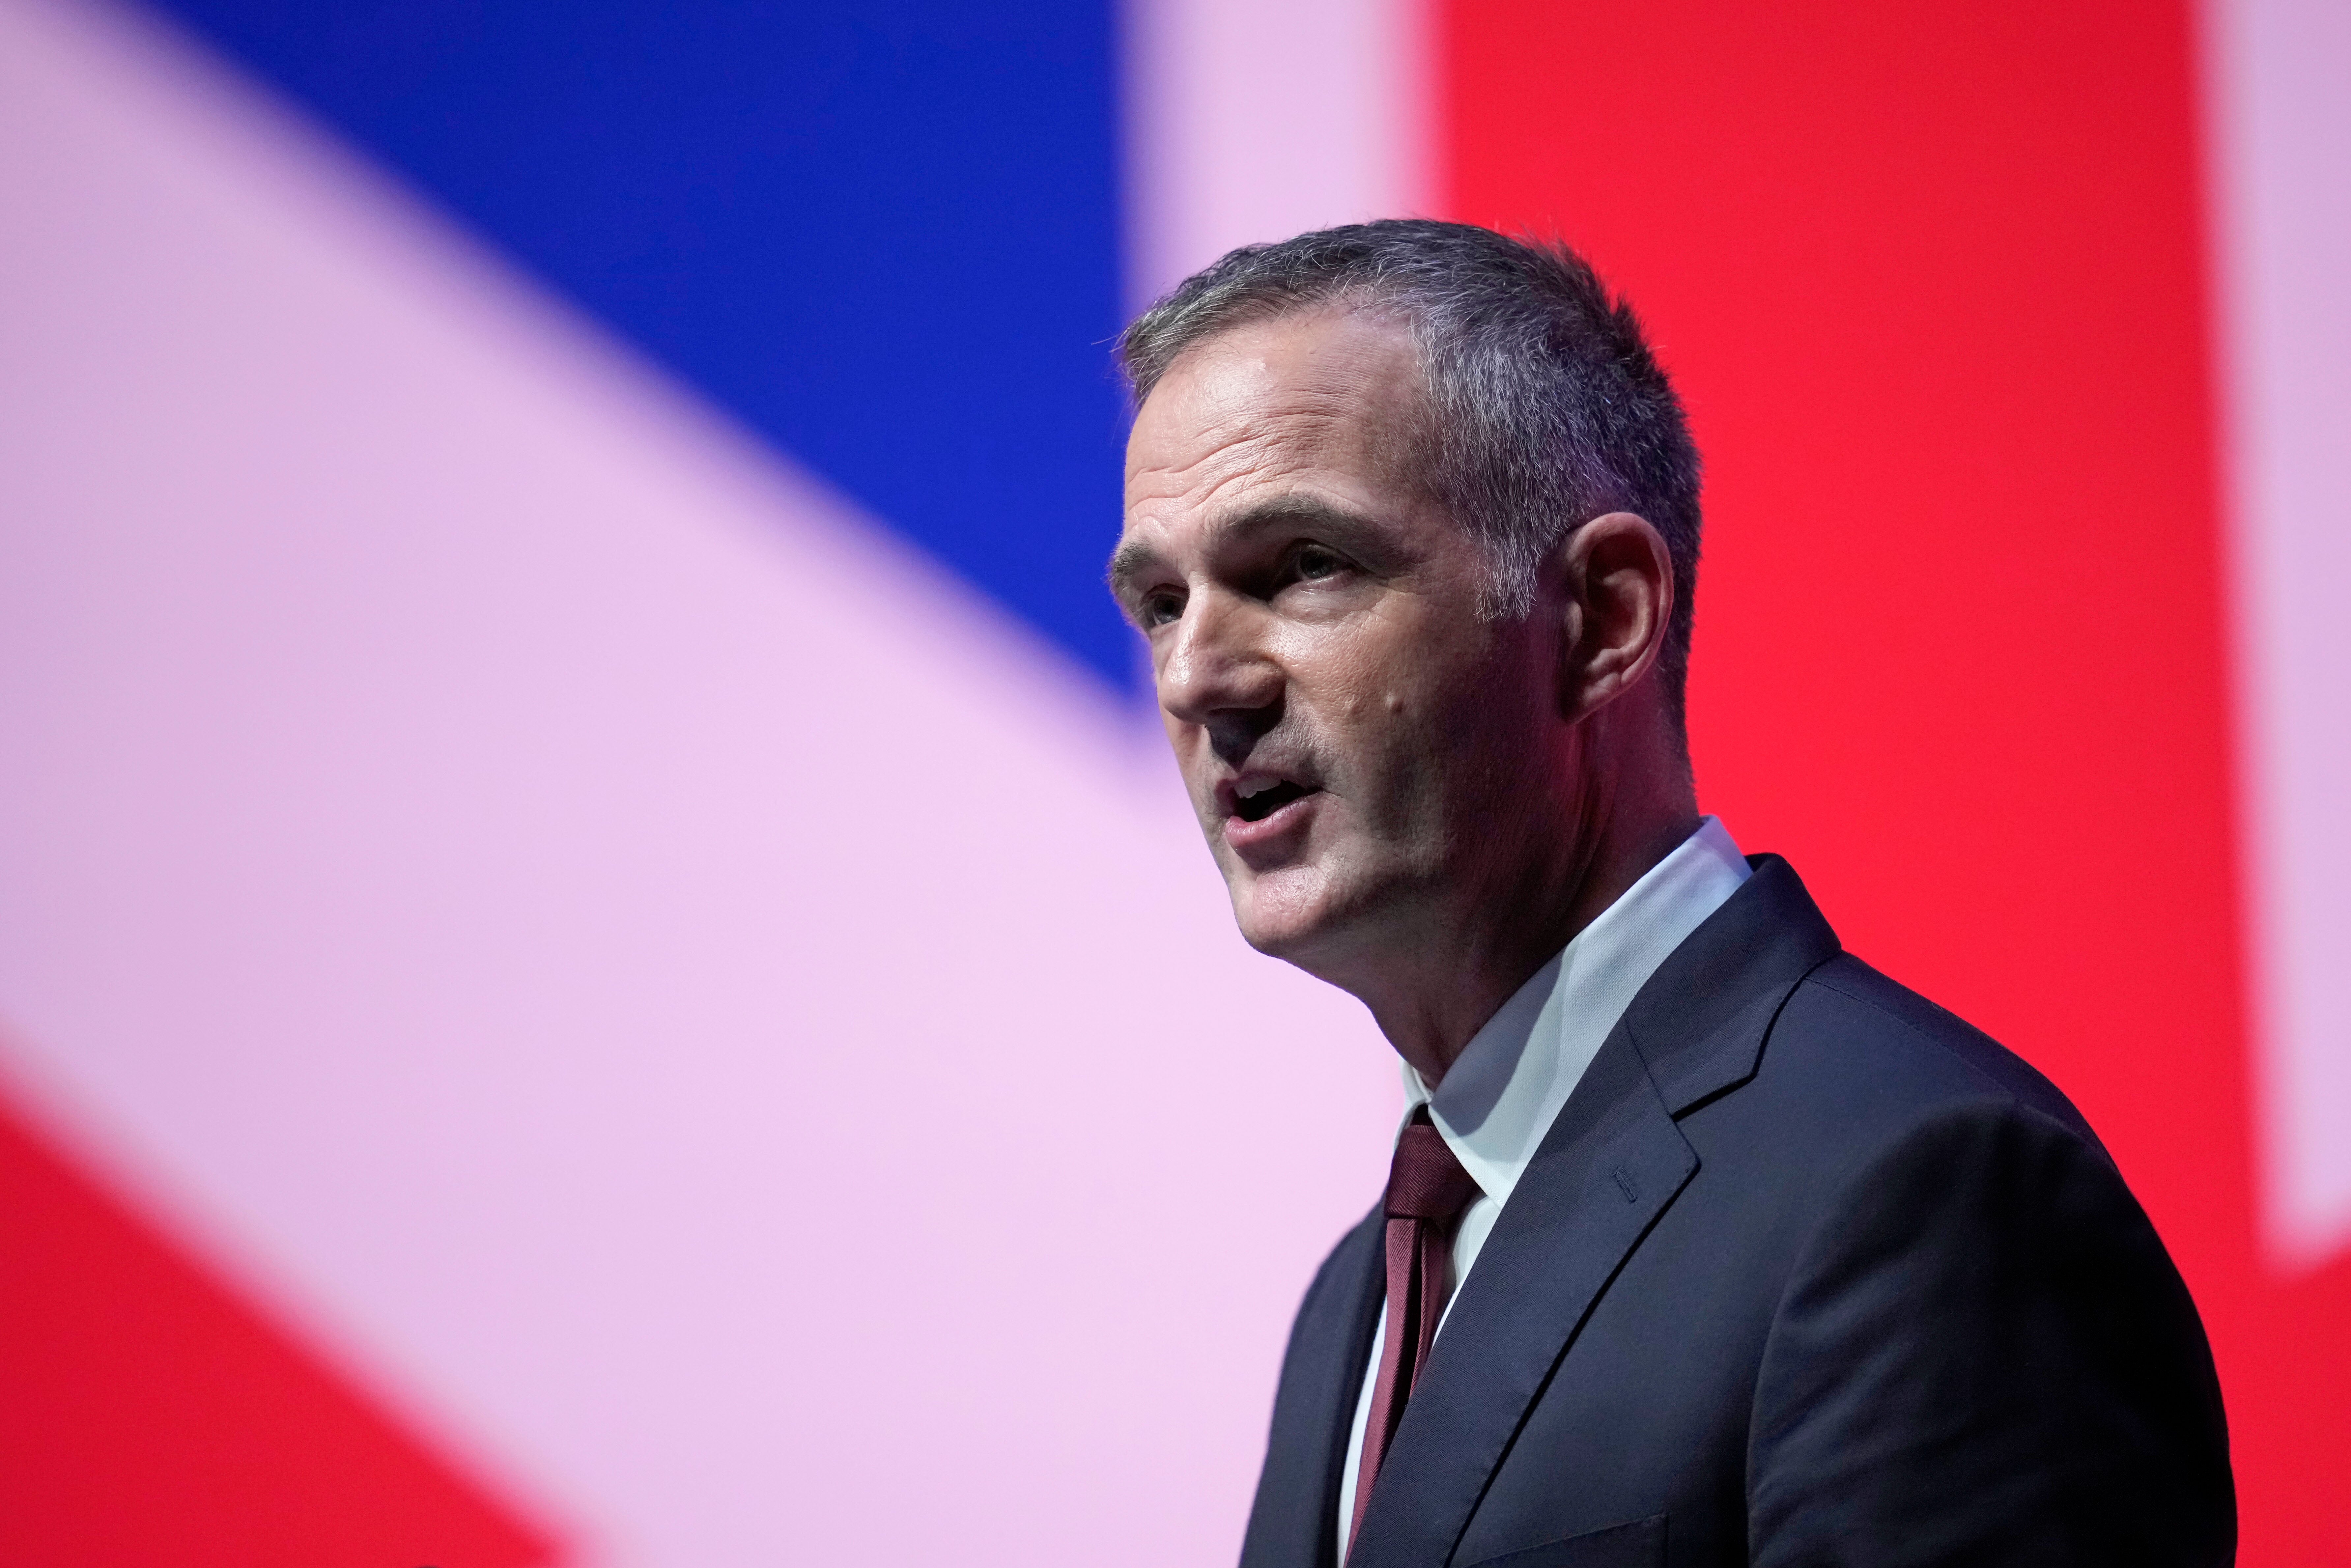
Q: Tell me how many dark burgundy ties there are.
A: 1